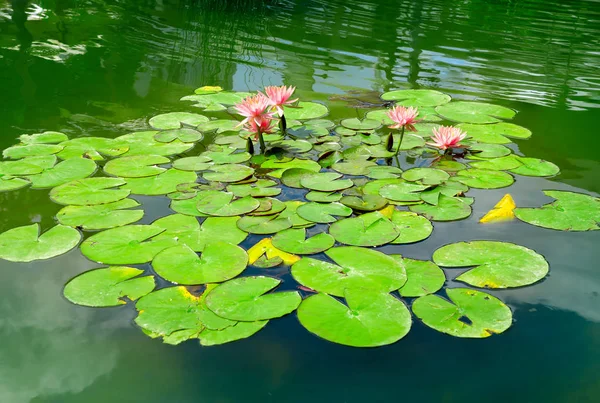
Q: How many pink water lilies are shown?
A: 5